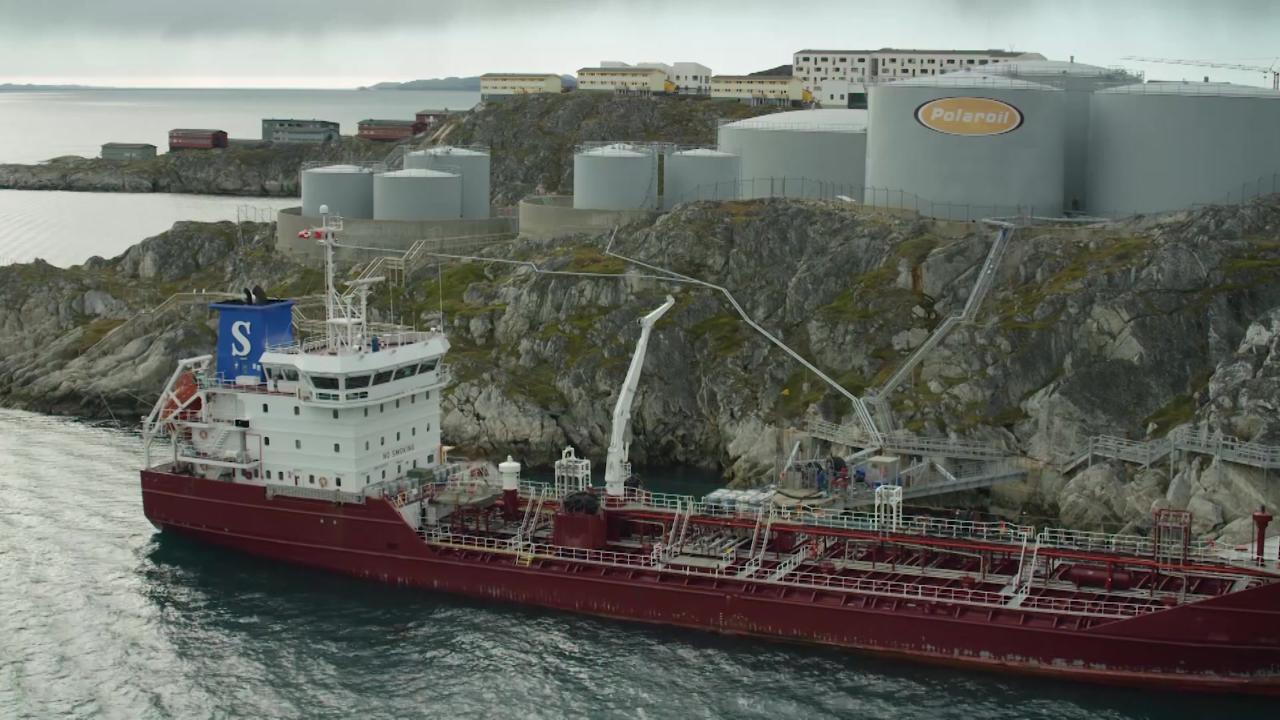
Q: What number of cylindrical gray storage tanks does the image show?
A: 9